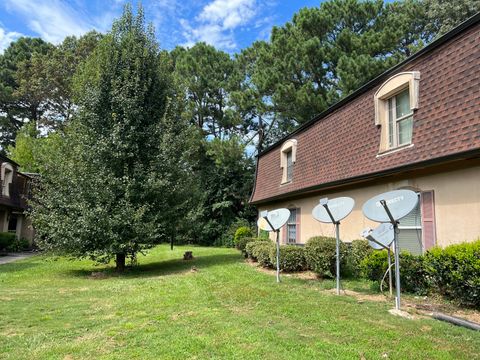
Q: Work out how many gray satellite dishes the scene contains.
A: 4